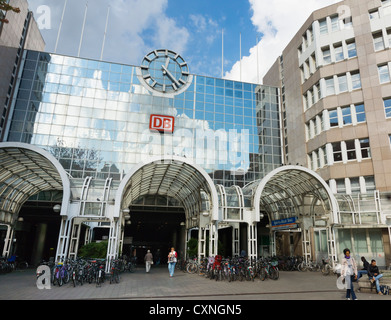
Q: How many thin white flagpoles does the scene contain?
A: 6